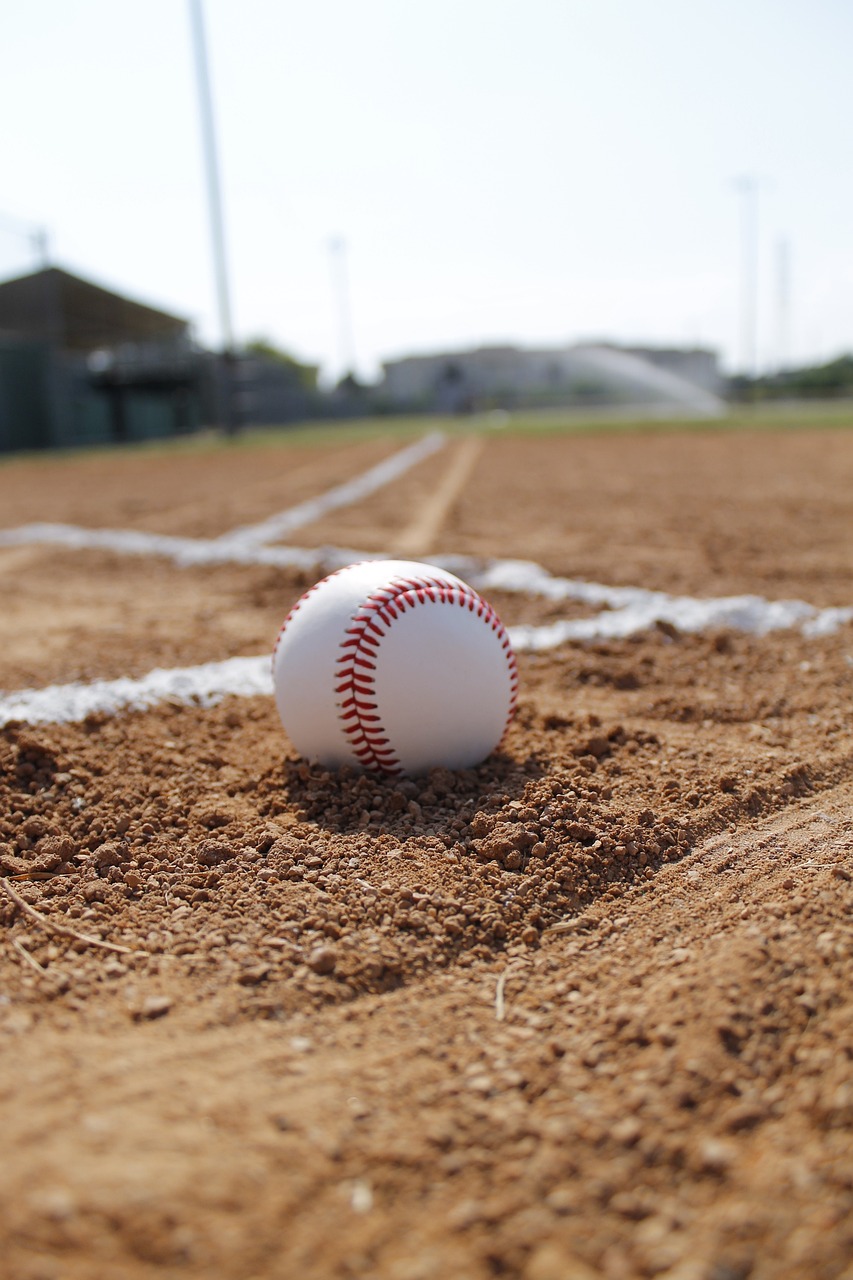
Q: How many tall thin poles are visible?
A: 4